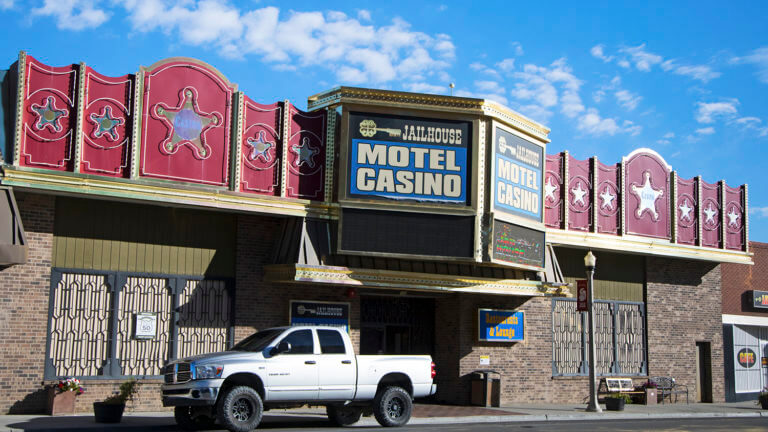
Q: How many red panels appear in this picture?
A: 12